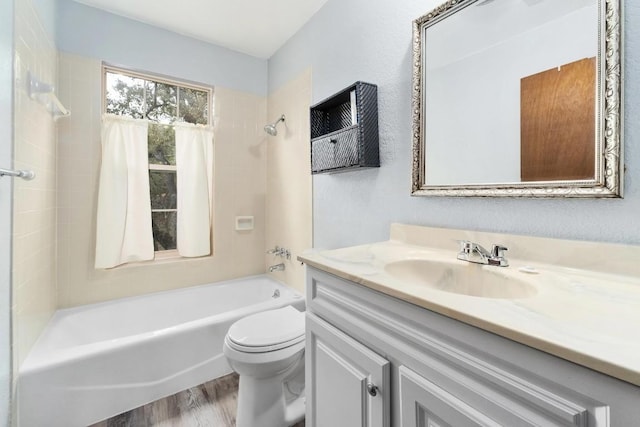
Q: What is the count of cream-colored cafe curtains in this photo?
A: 2